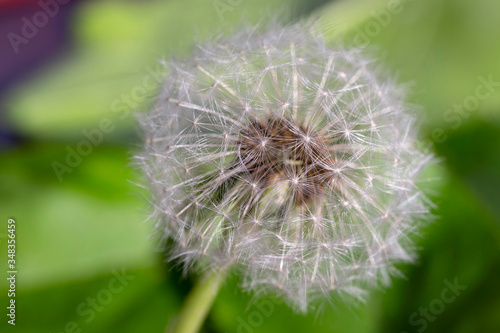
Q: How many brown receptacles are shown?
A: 1